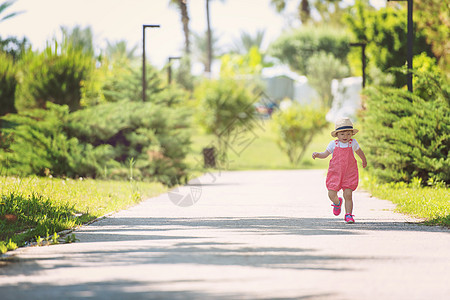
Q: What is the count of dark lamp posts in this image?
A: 4